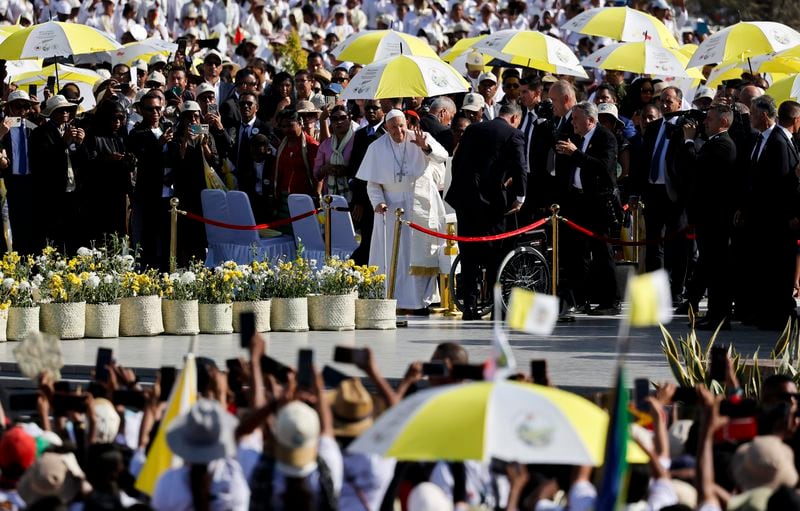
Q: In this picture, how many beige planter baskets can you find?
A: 11